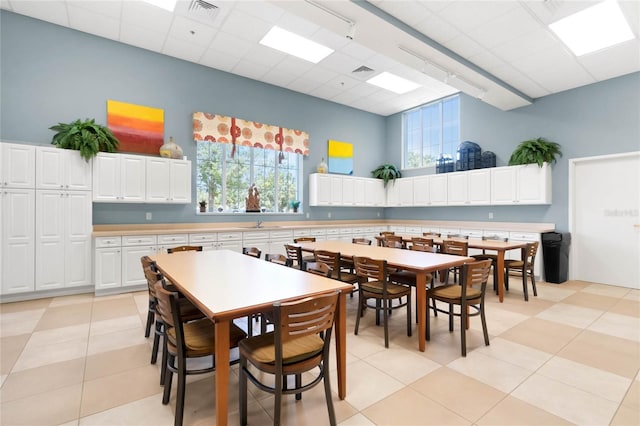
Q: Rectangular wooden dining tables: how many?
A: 3